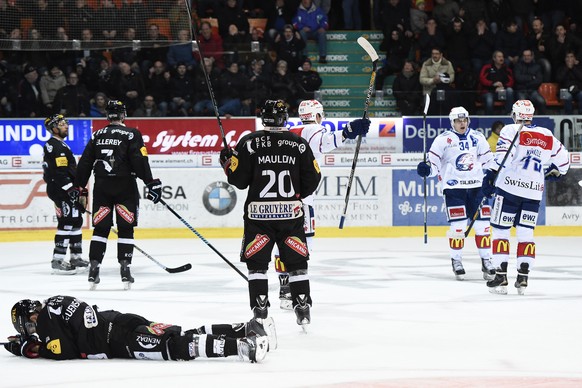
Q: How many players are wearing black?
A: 4